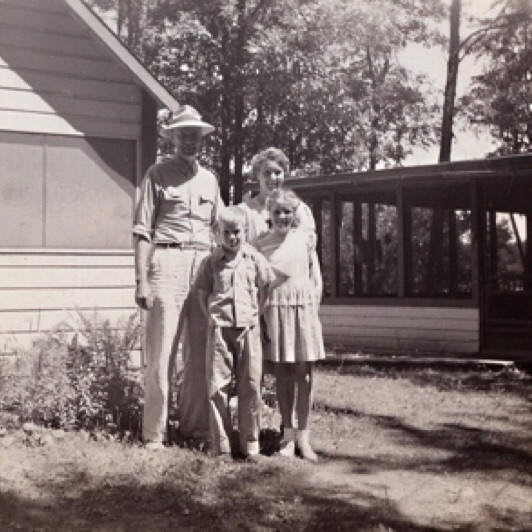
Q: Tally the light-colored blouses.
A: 2